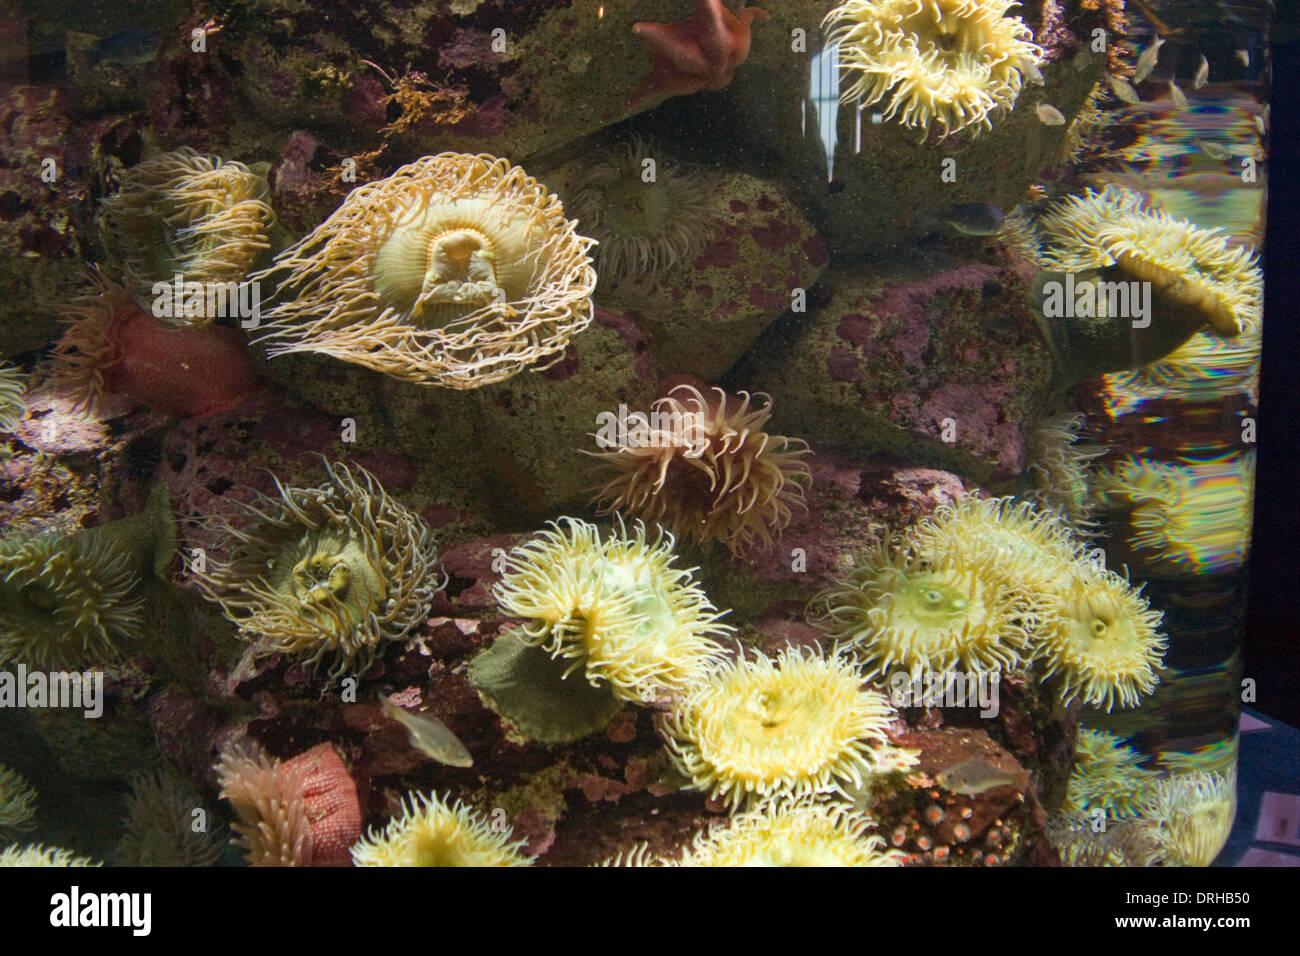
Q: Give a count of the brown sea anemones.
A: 1